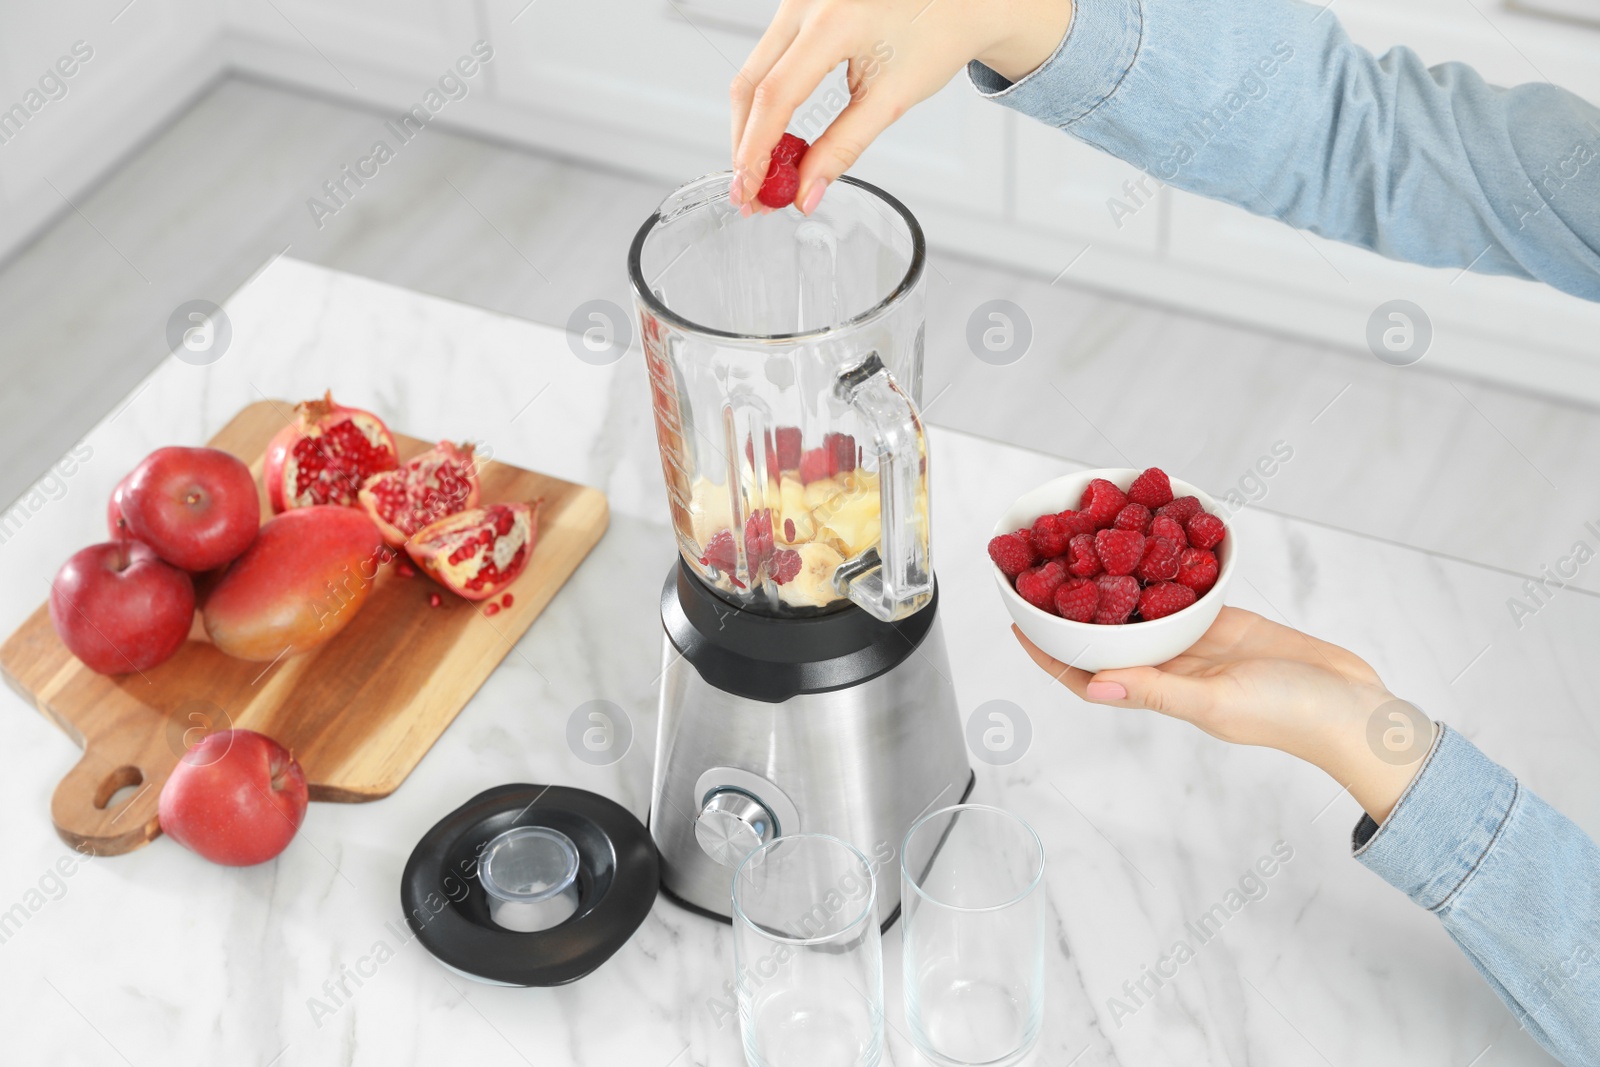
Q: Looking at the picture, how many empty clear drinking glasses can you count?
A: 2